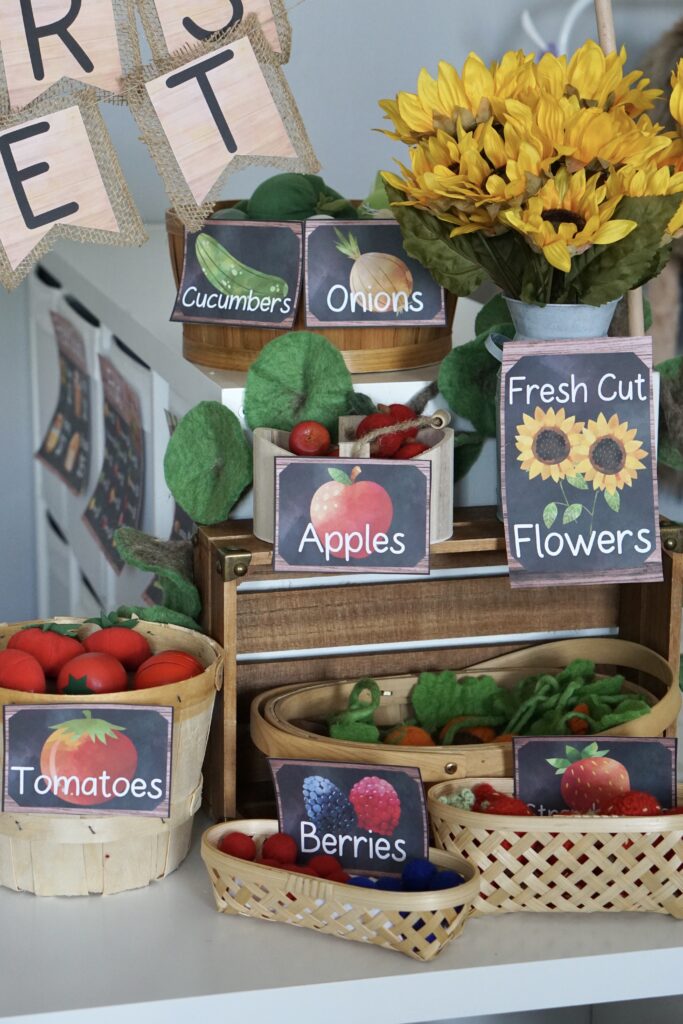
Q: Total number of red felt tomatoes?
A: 5